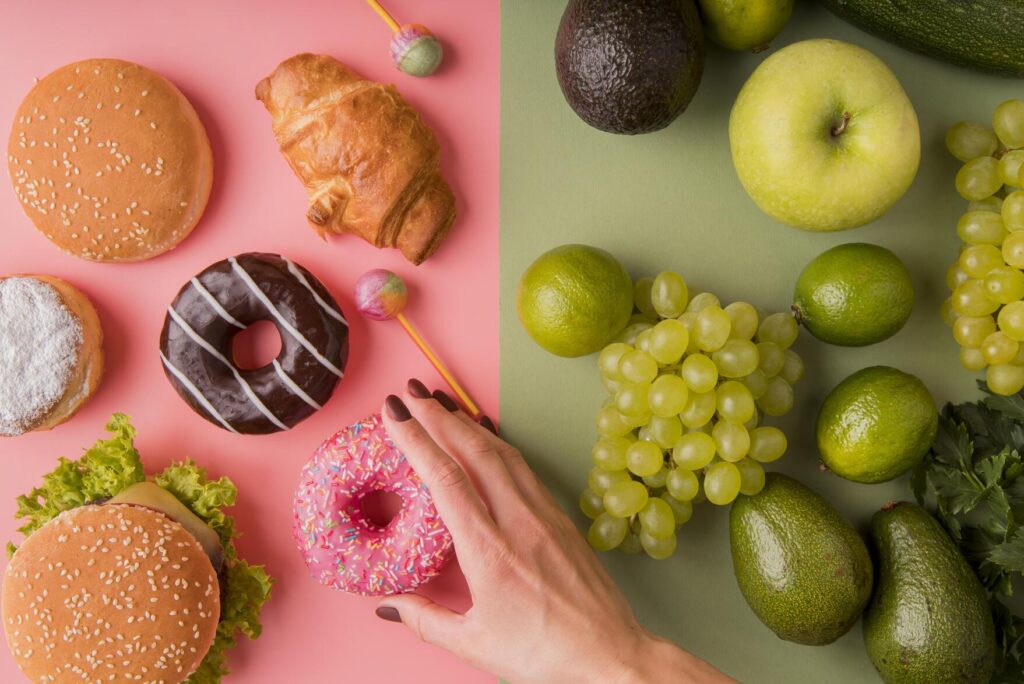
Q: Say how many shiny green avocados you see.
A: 2